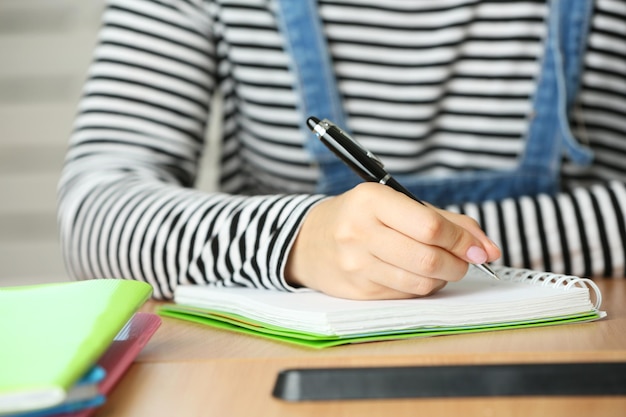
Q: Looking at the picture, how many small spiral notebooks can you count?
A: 1